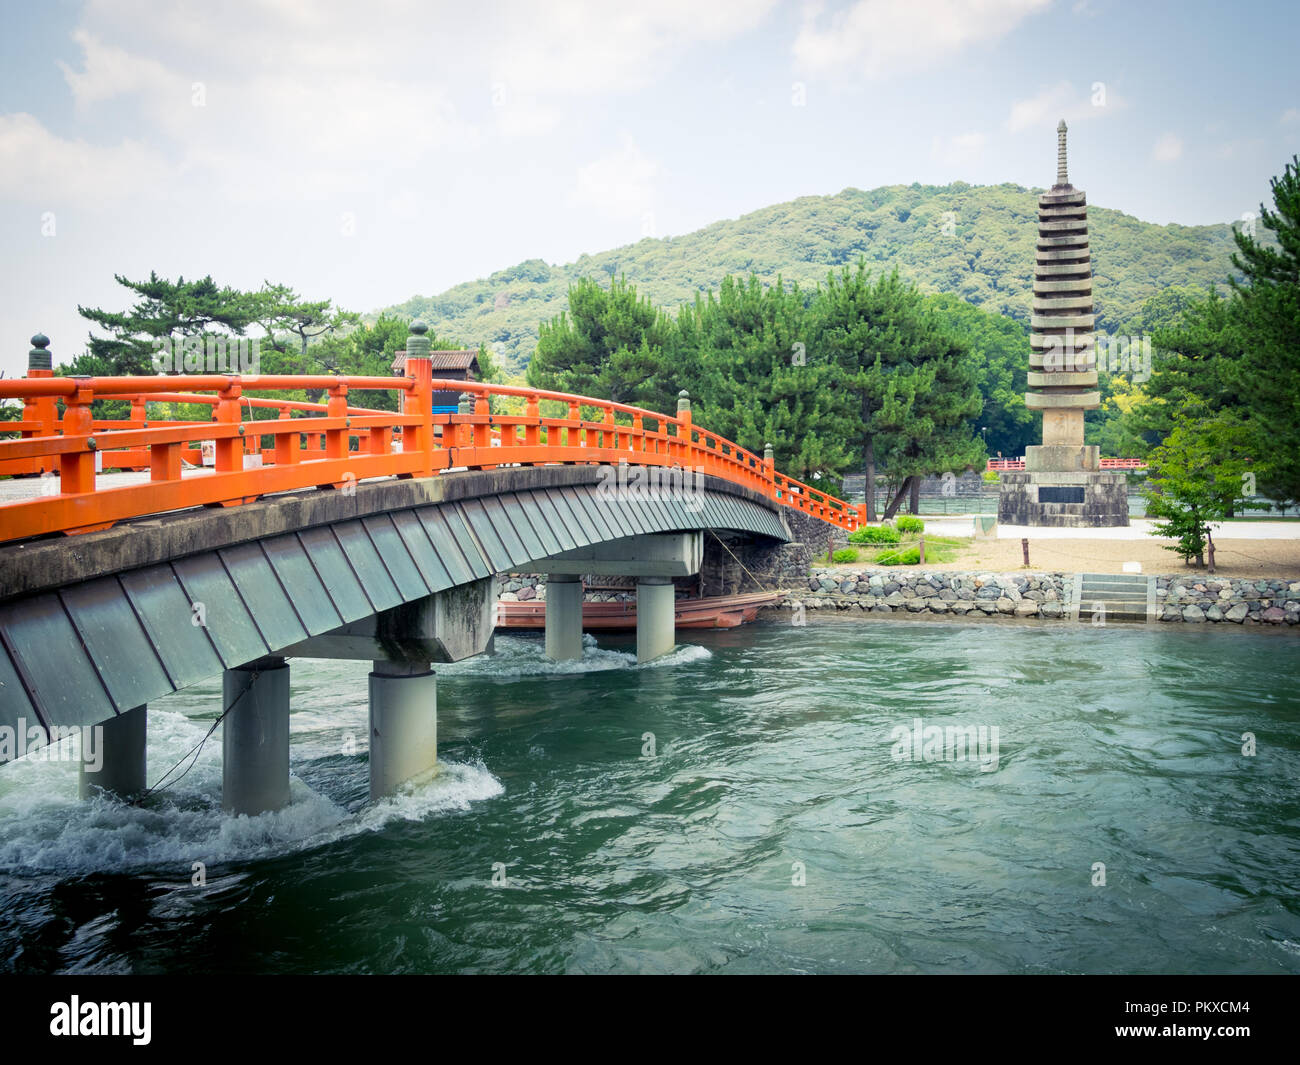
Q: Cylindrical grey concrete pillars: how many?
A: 5